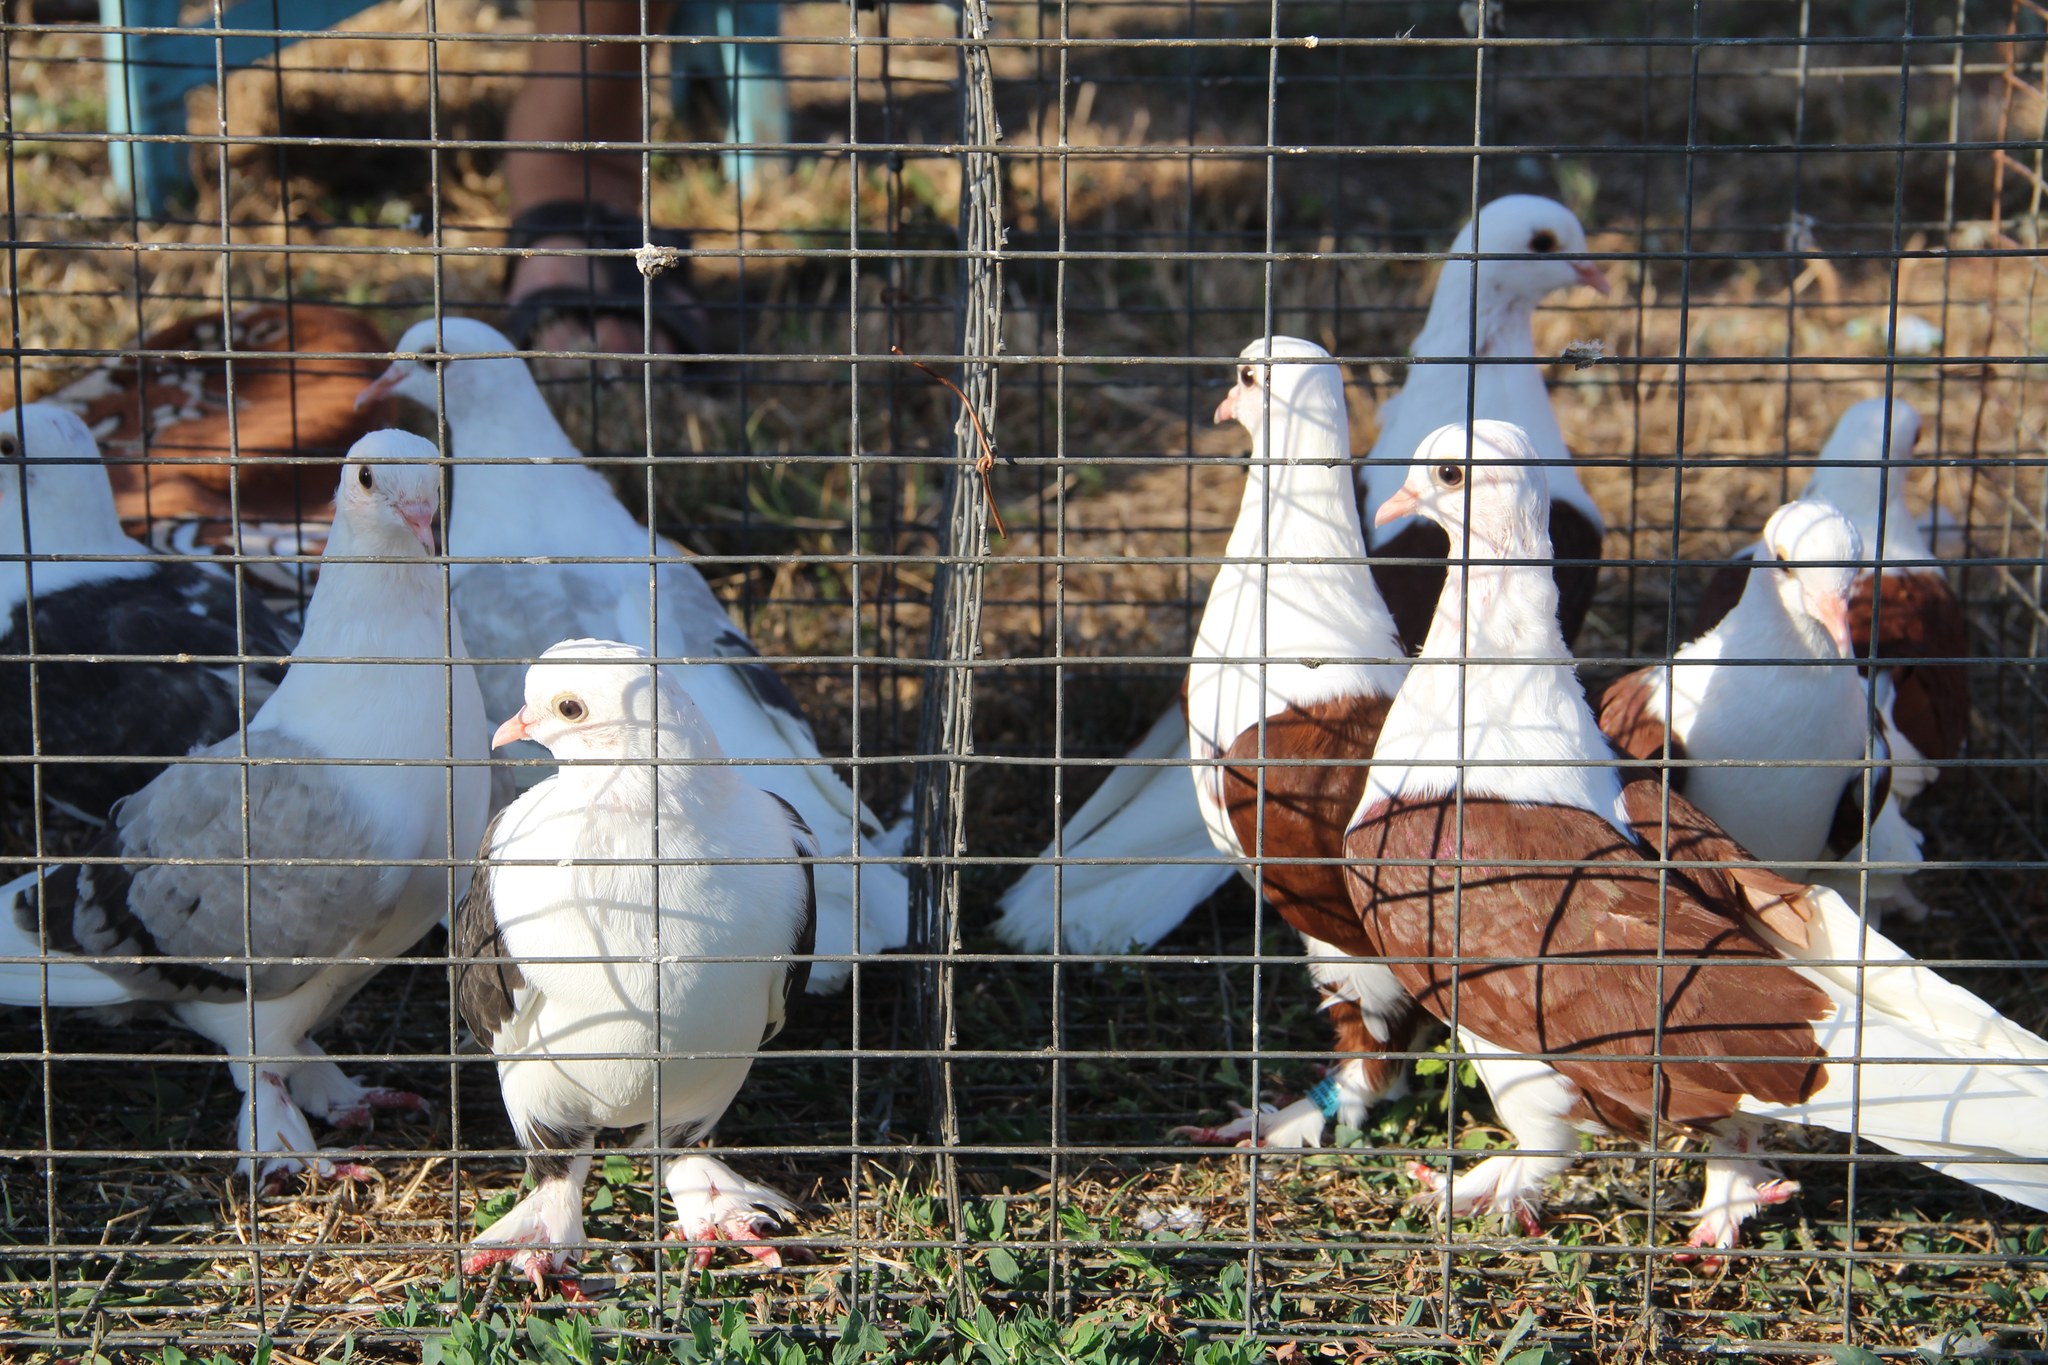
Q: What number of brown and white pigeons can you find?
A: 5